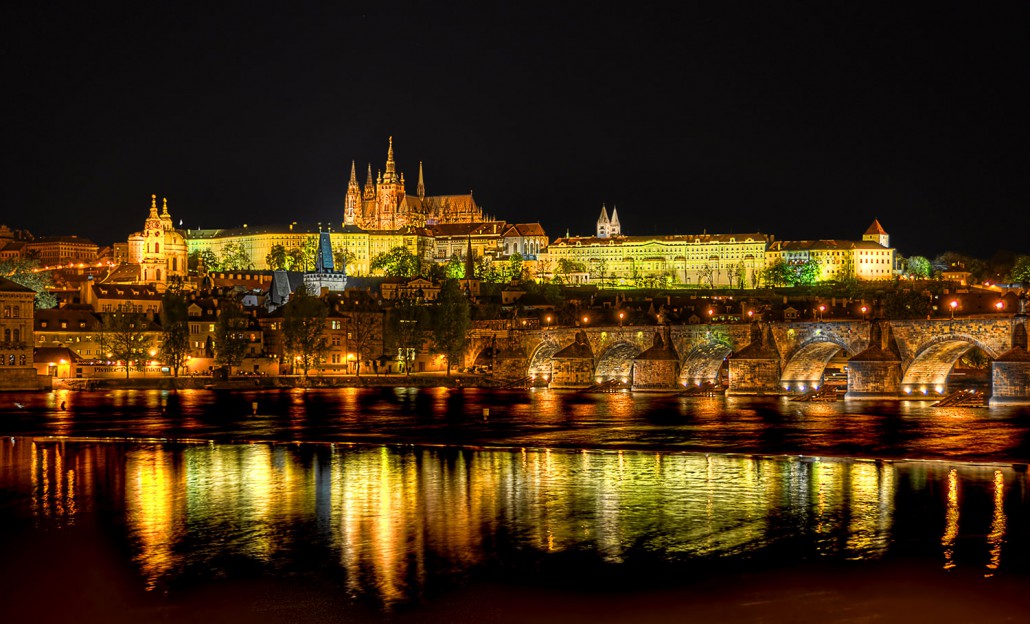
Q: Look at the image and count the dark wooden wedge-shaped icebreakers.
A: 5